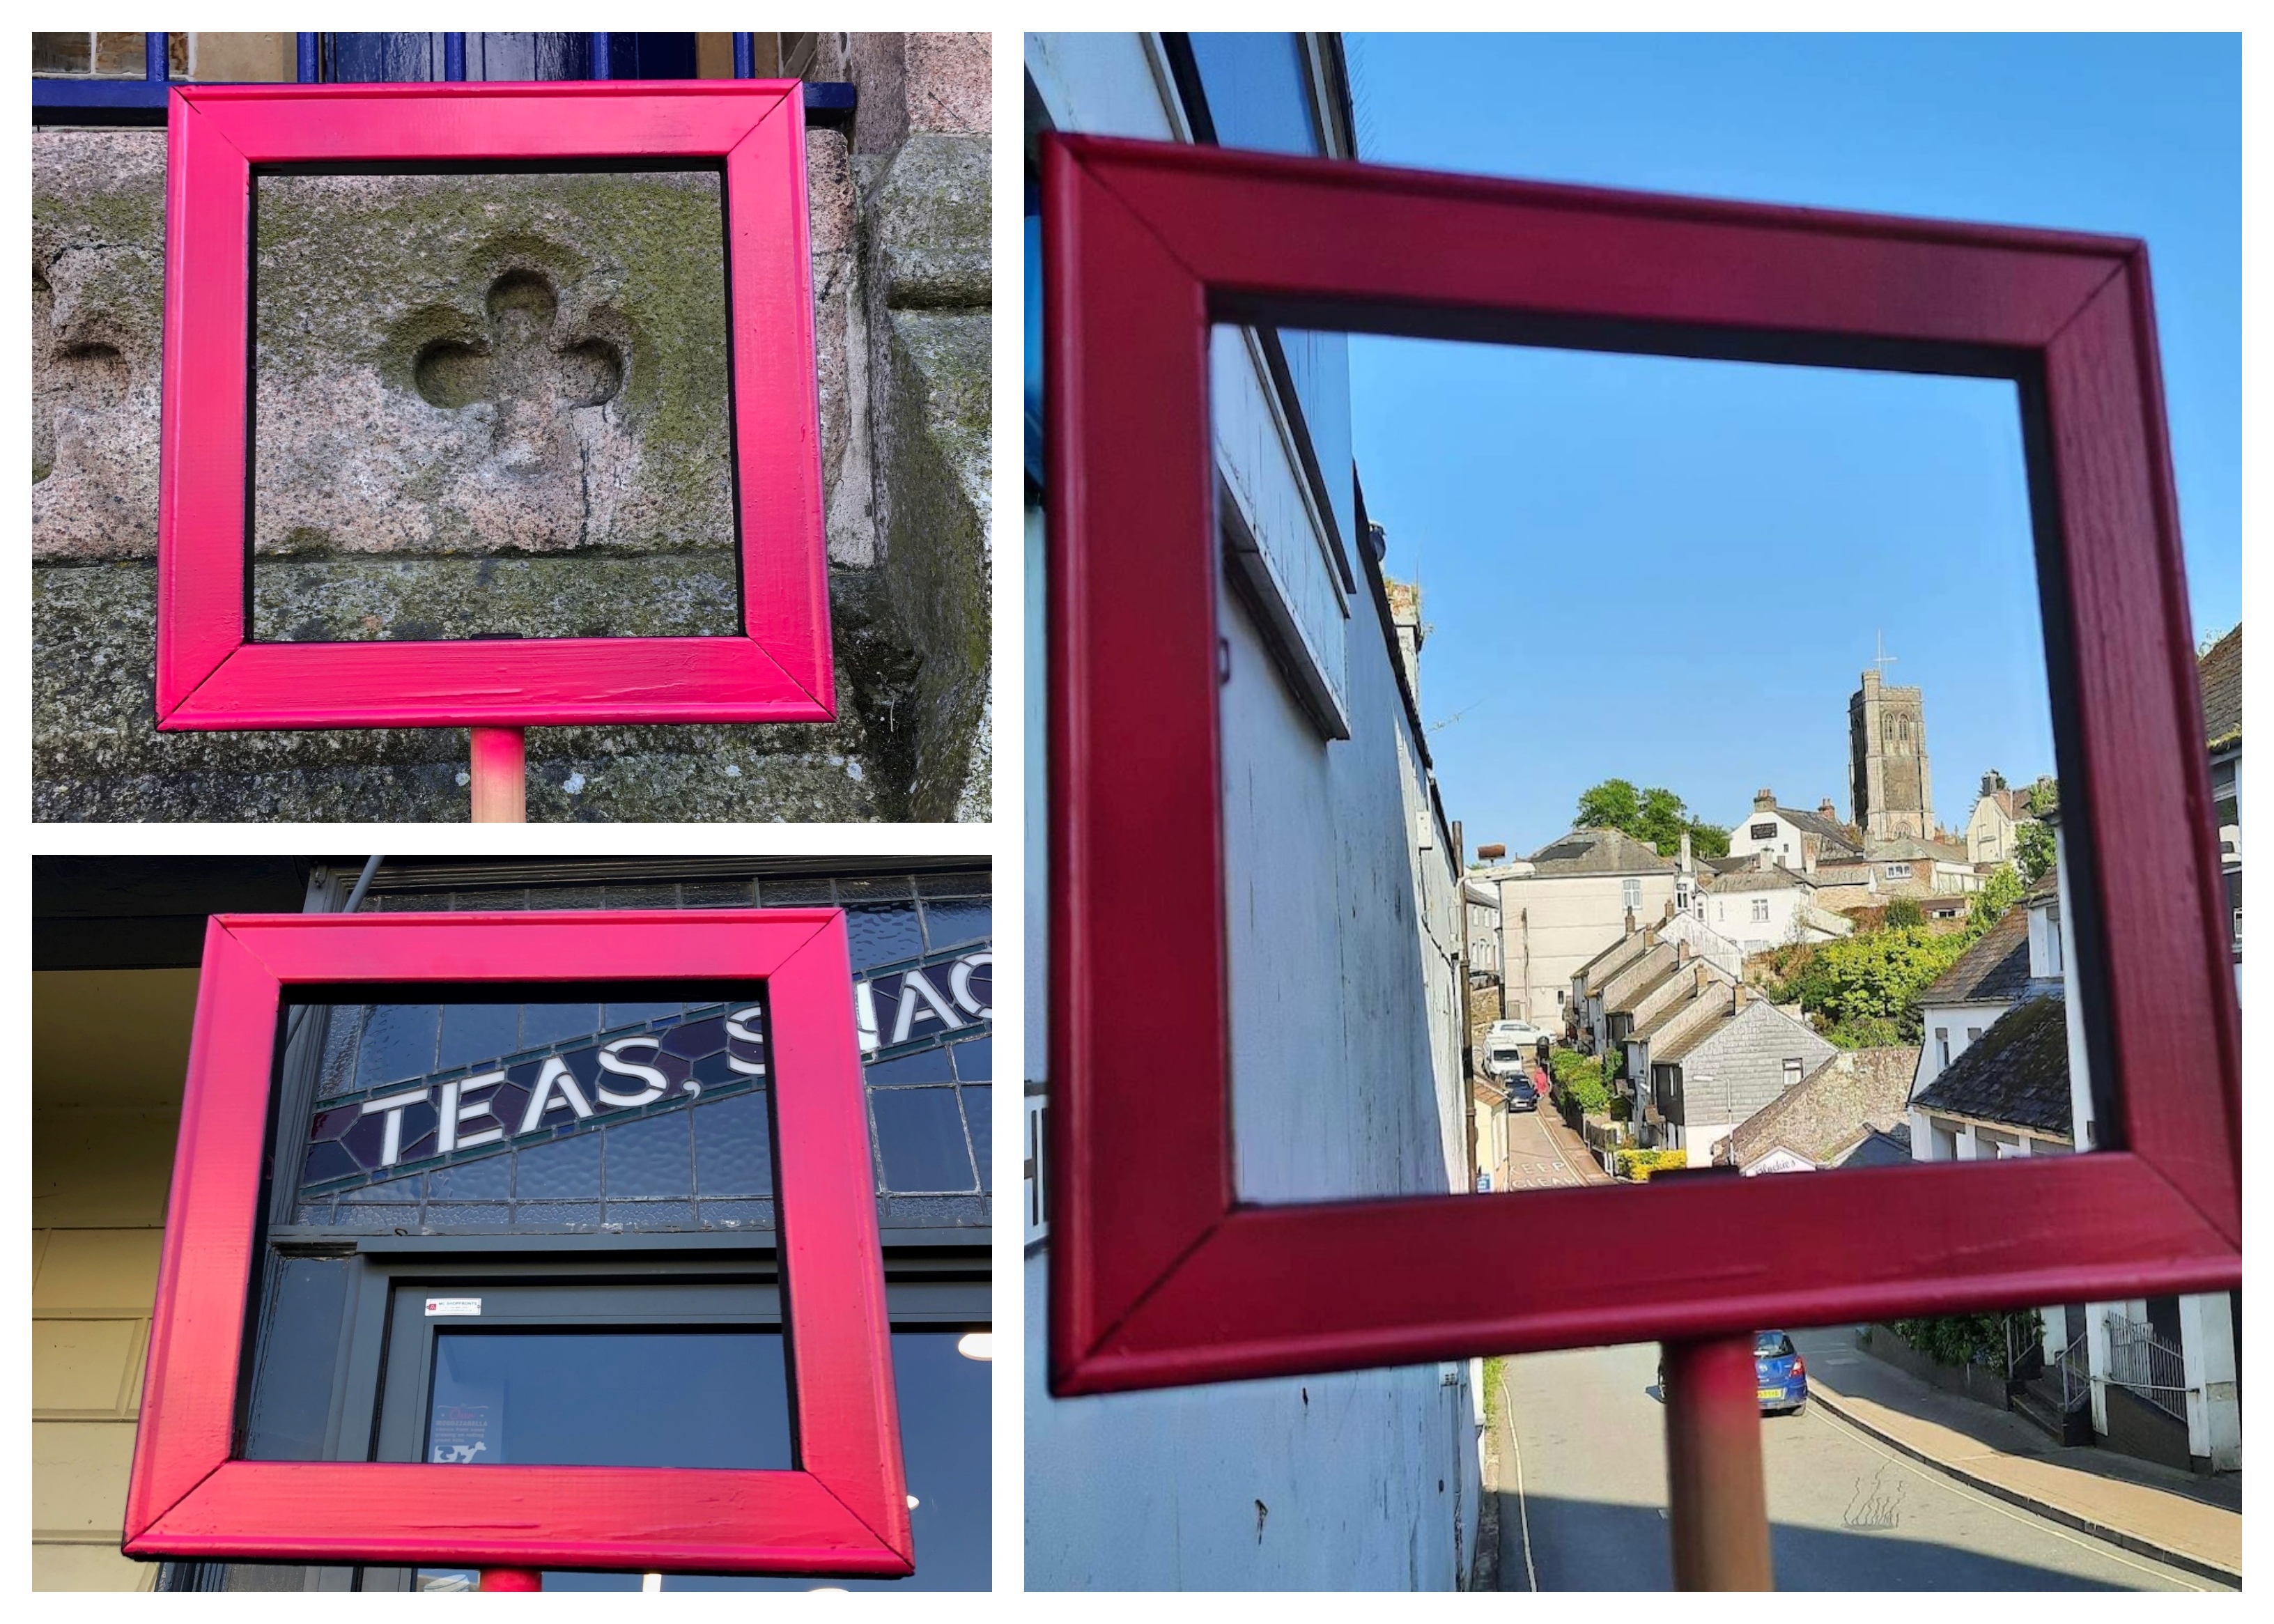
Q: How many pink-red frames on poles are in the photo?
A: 3